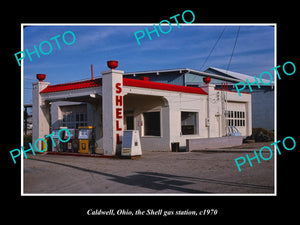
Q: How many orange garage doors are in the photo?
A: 0